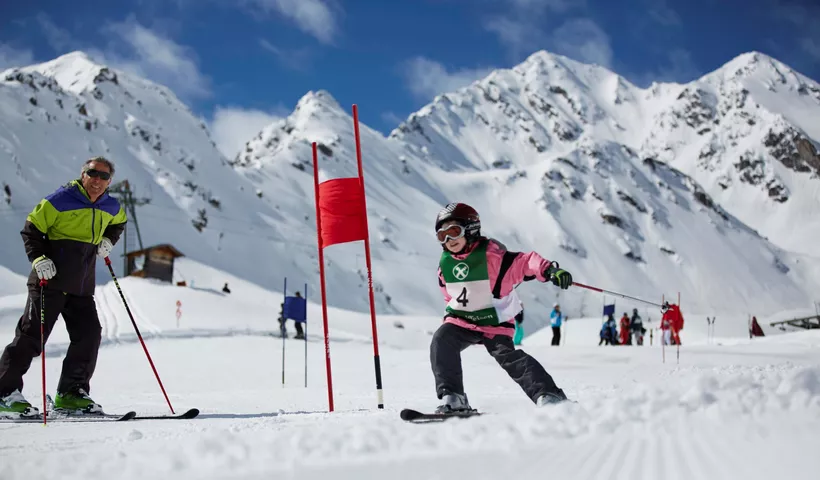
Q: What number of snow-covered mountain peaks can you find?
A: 4